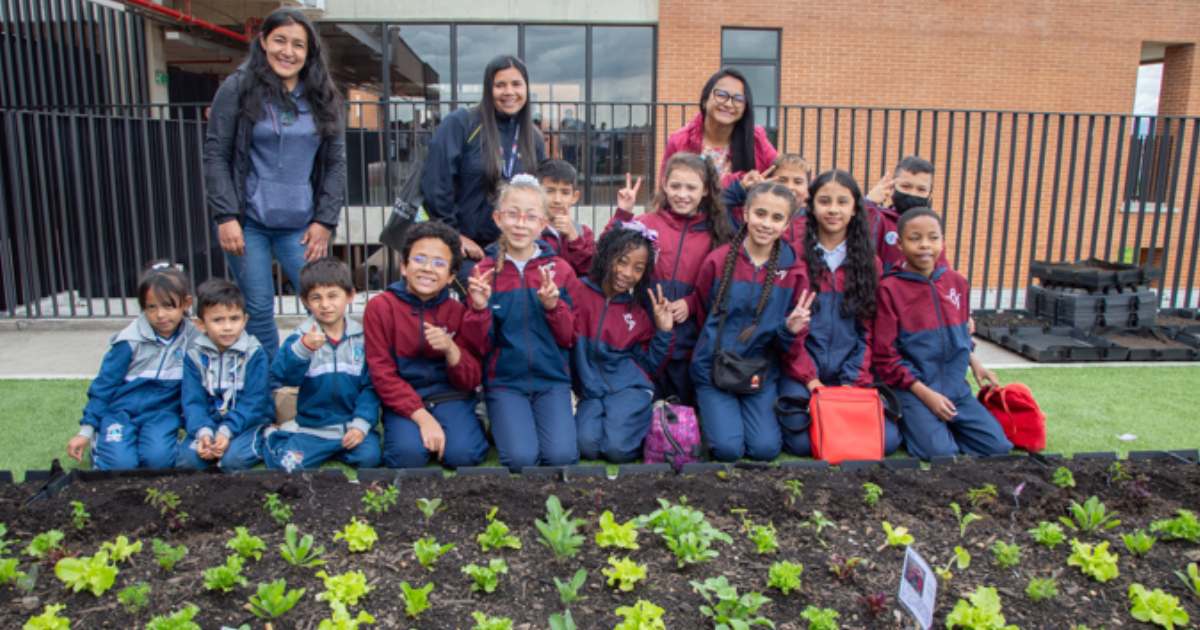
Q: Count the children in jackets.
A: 13